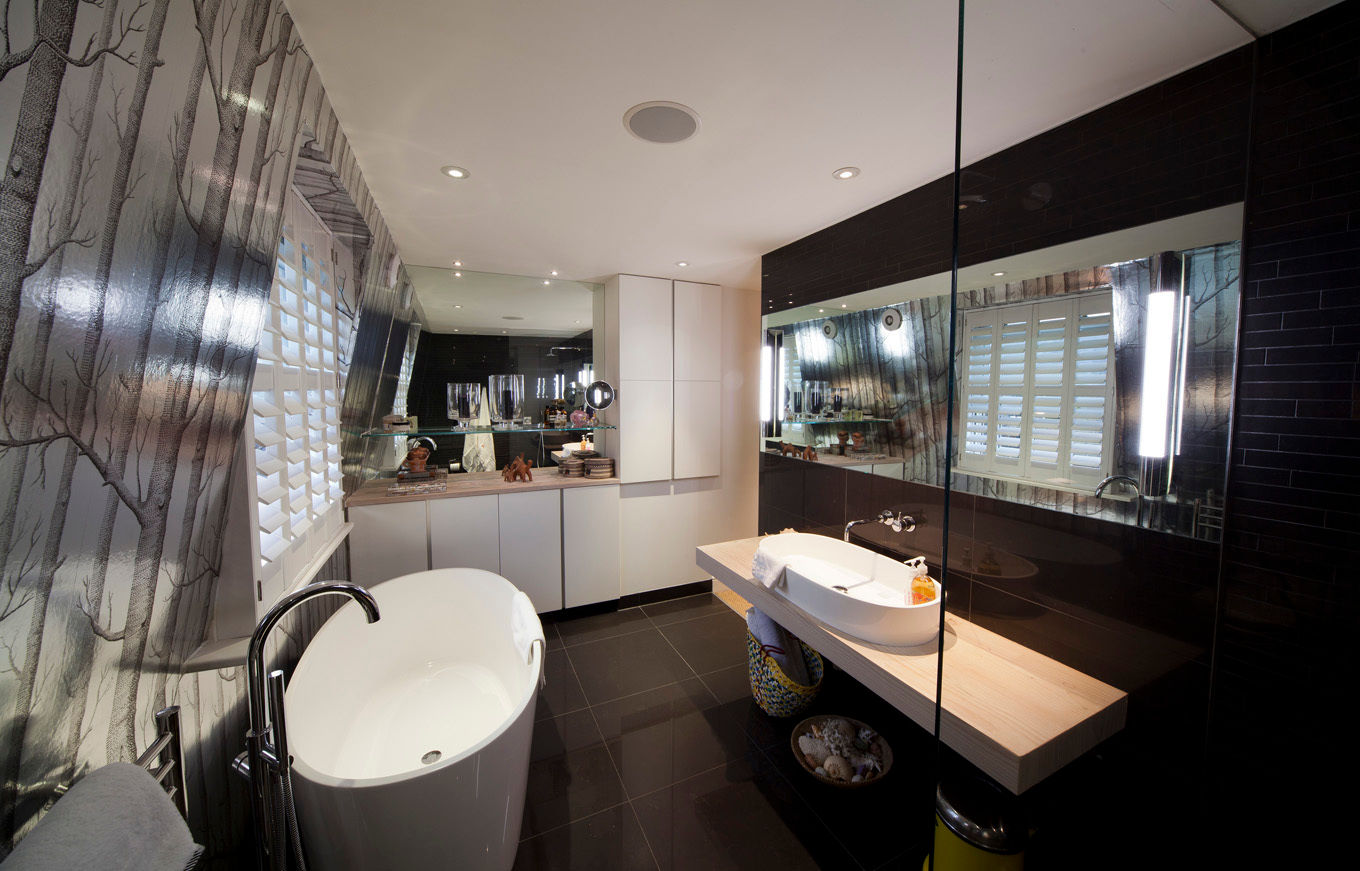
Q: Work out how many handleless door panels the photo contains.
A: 8